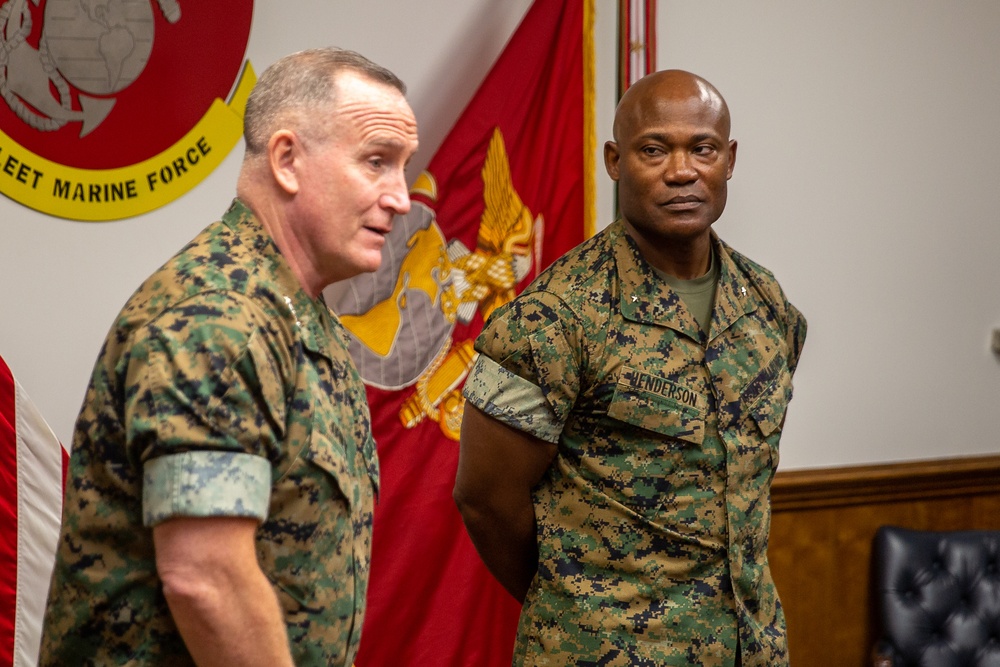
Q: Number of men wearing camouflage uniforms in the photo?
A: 2